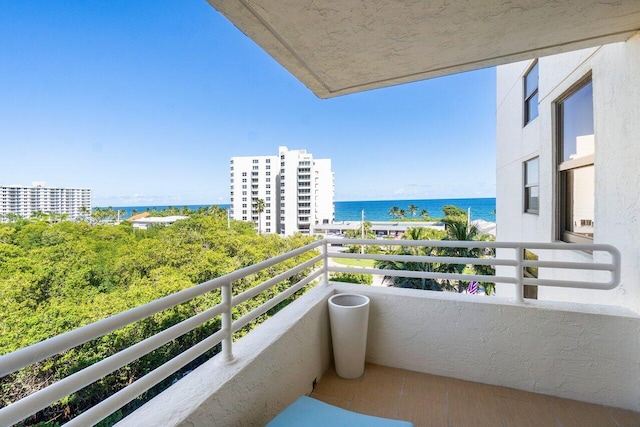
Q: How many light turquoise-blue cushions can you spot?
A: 1